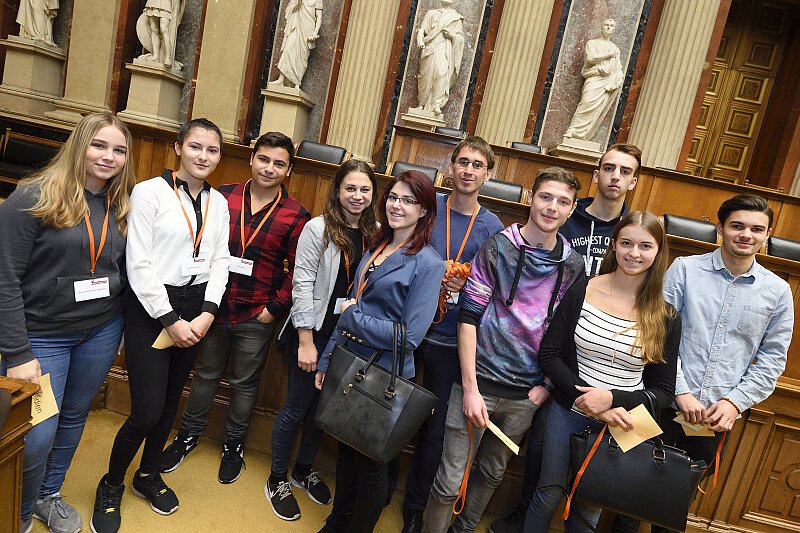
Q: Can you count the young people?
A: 10